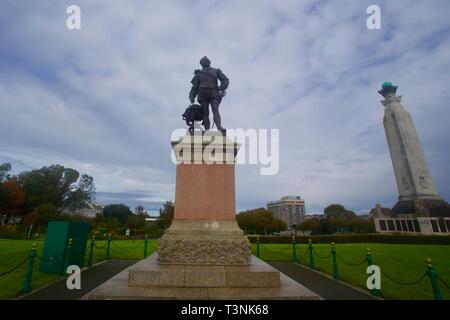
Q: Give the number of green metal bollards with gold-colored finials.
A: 11